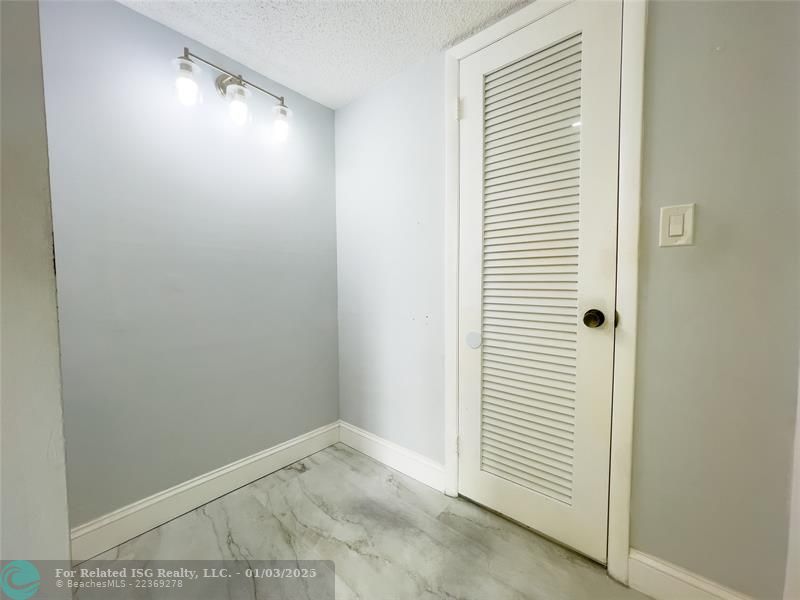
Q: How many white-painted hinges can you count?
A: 2